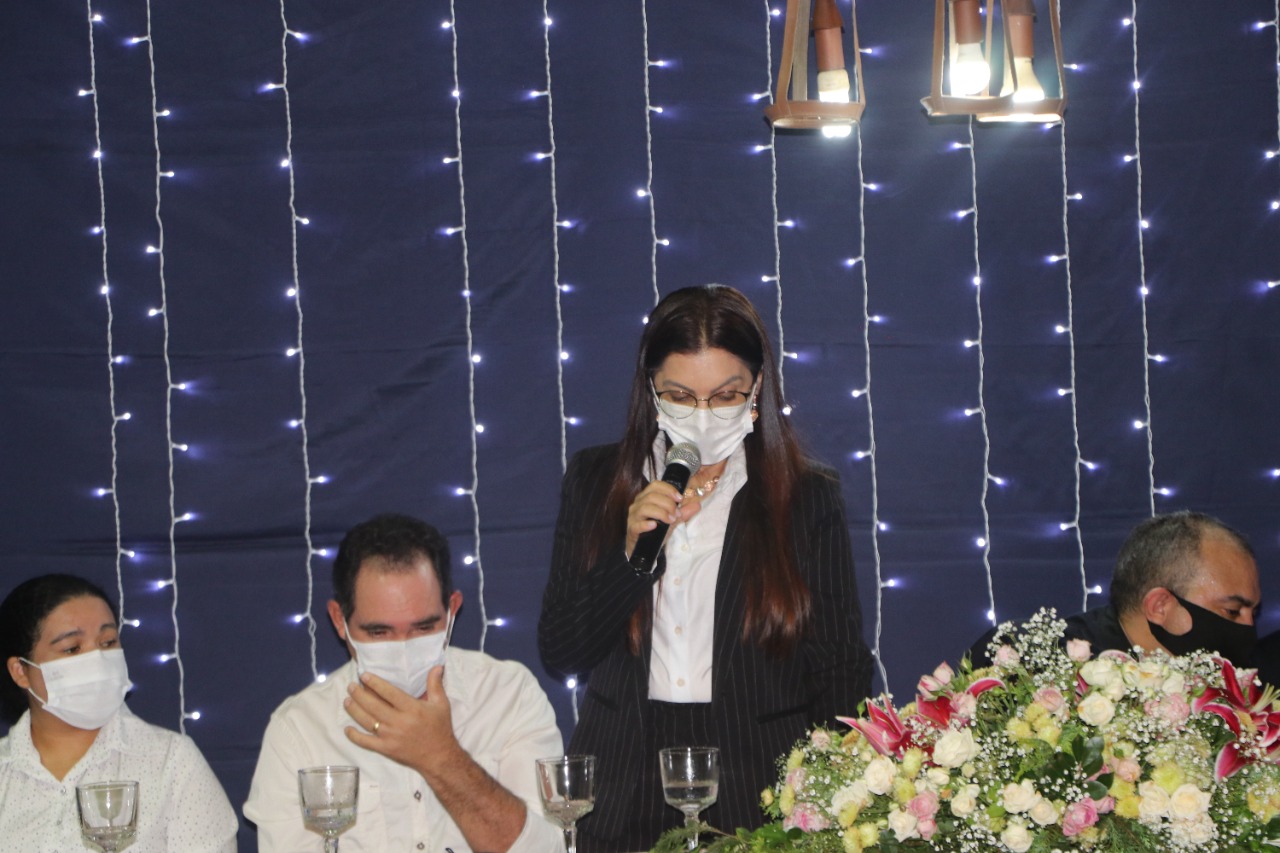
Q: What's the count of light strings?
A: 12